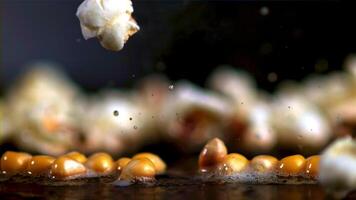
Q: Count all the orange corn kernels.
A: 13